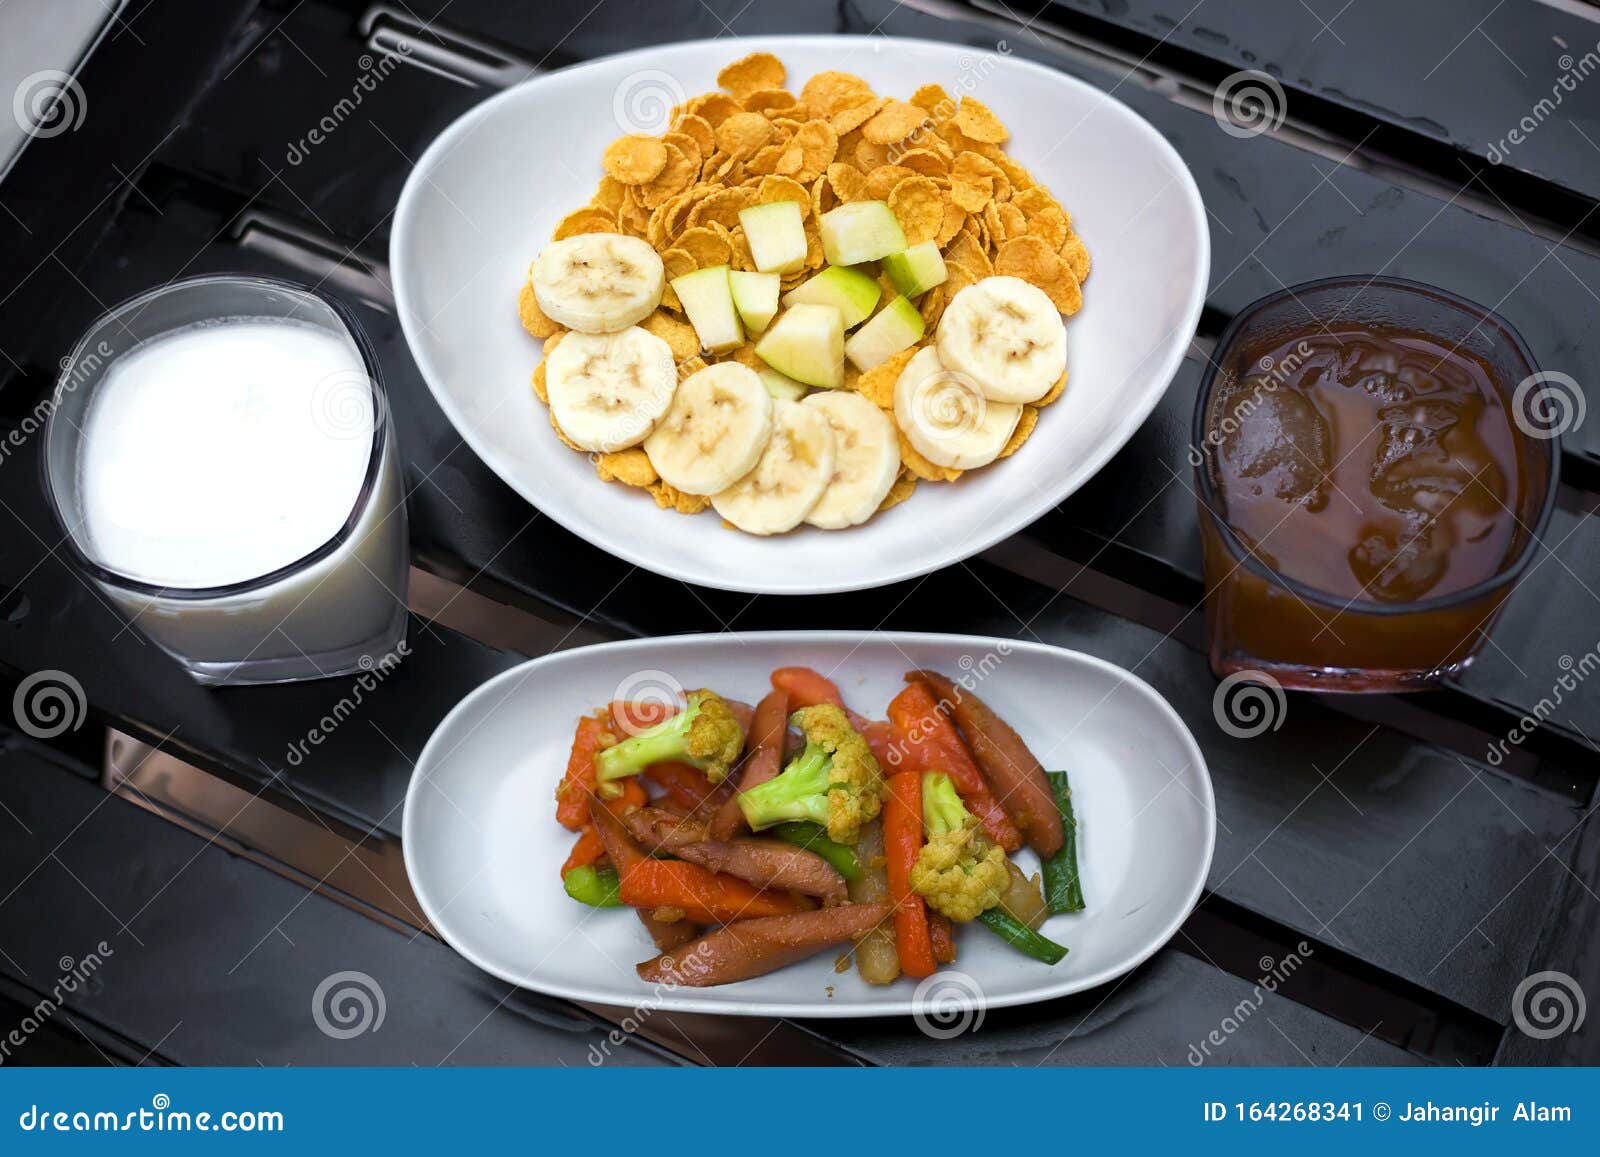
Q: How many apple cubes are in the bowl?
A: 9